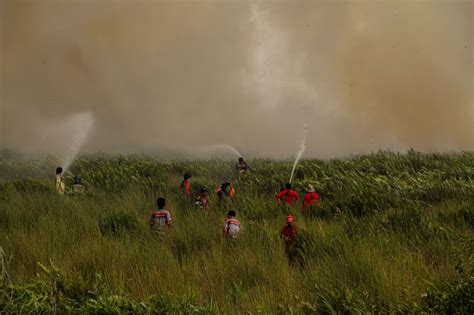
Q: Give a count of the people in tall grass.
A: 11